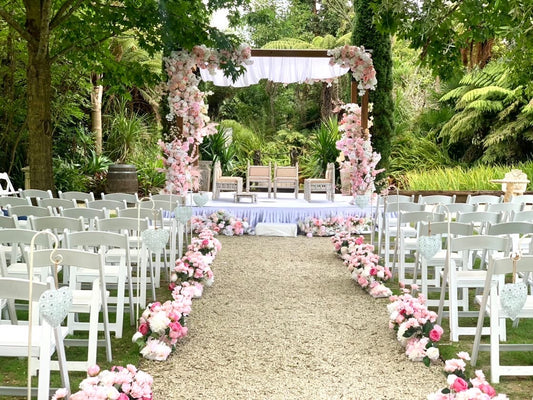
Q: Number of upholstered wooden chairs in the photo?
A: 4